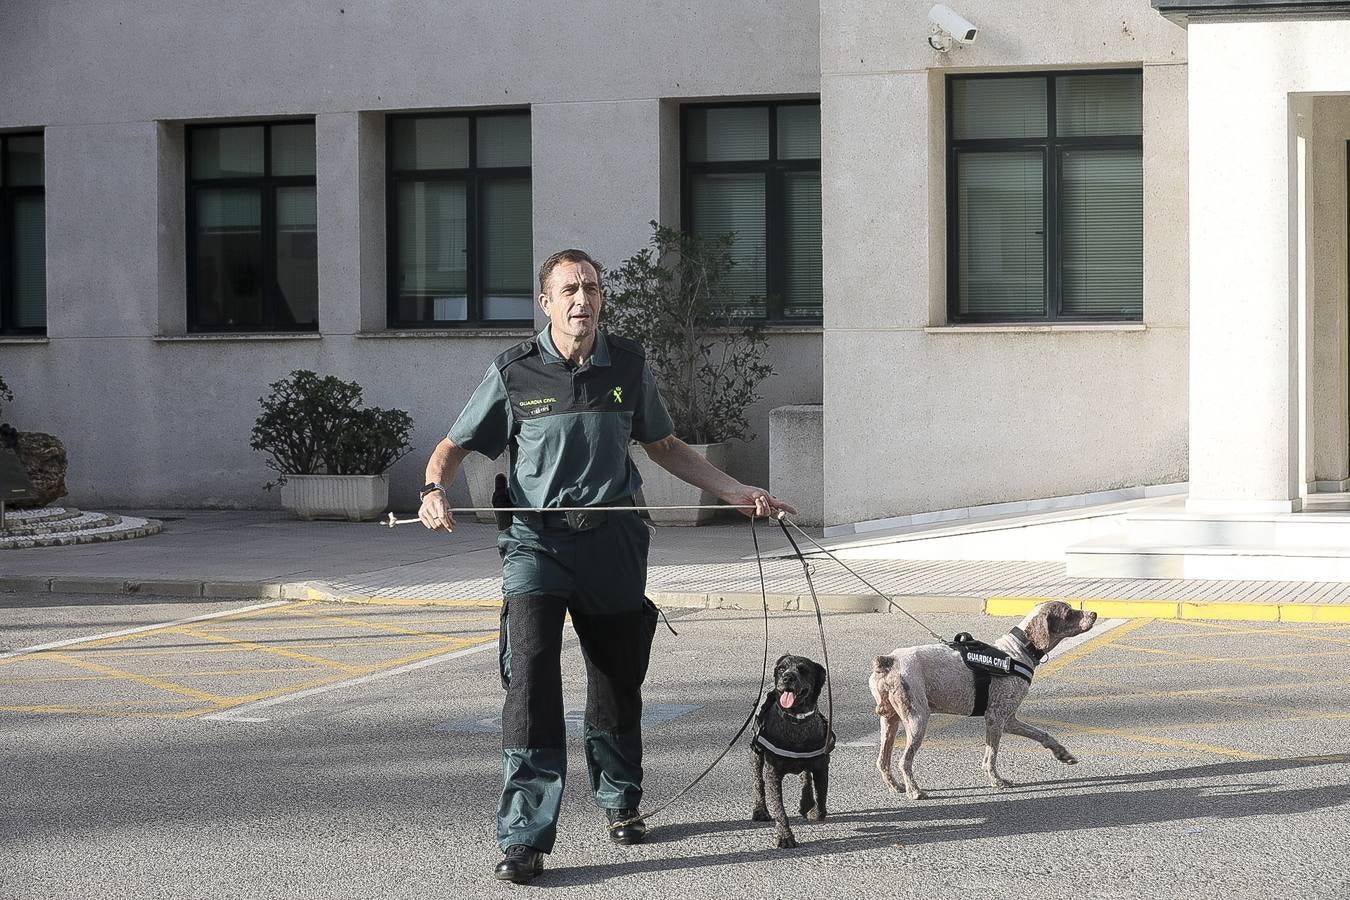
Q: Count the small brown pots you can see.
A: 0